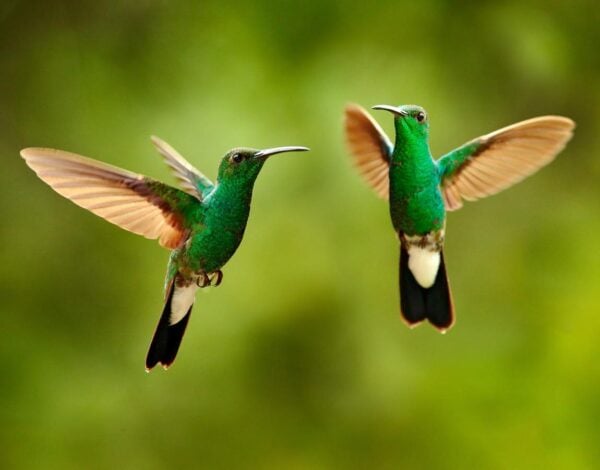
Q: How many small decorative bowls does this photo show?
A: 0